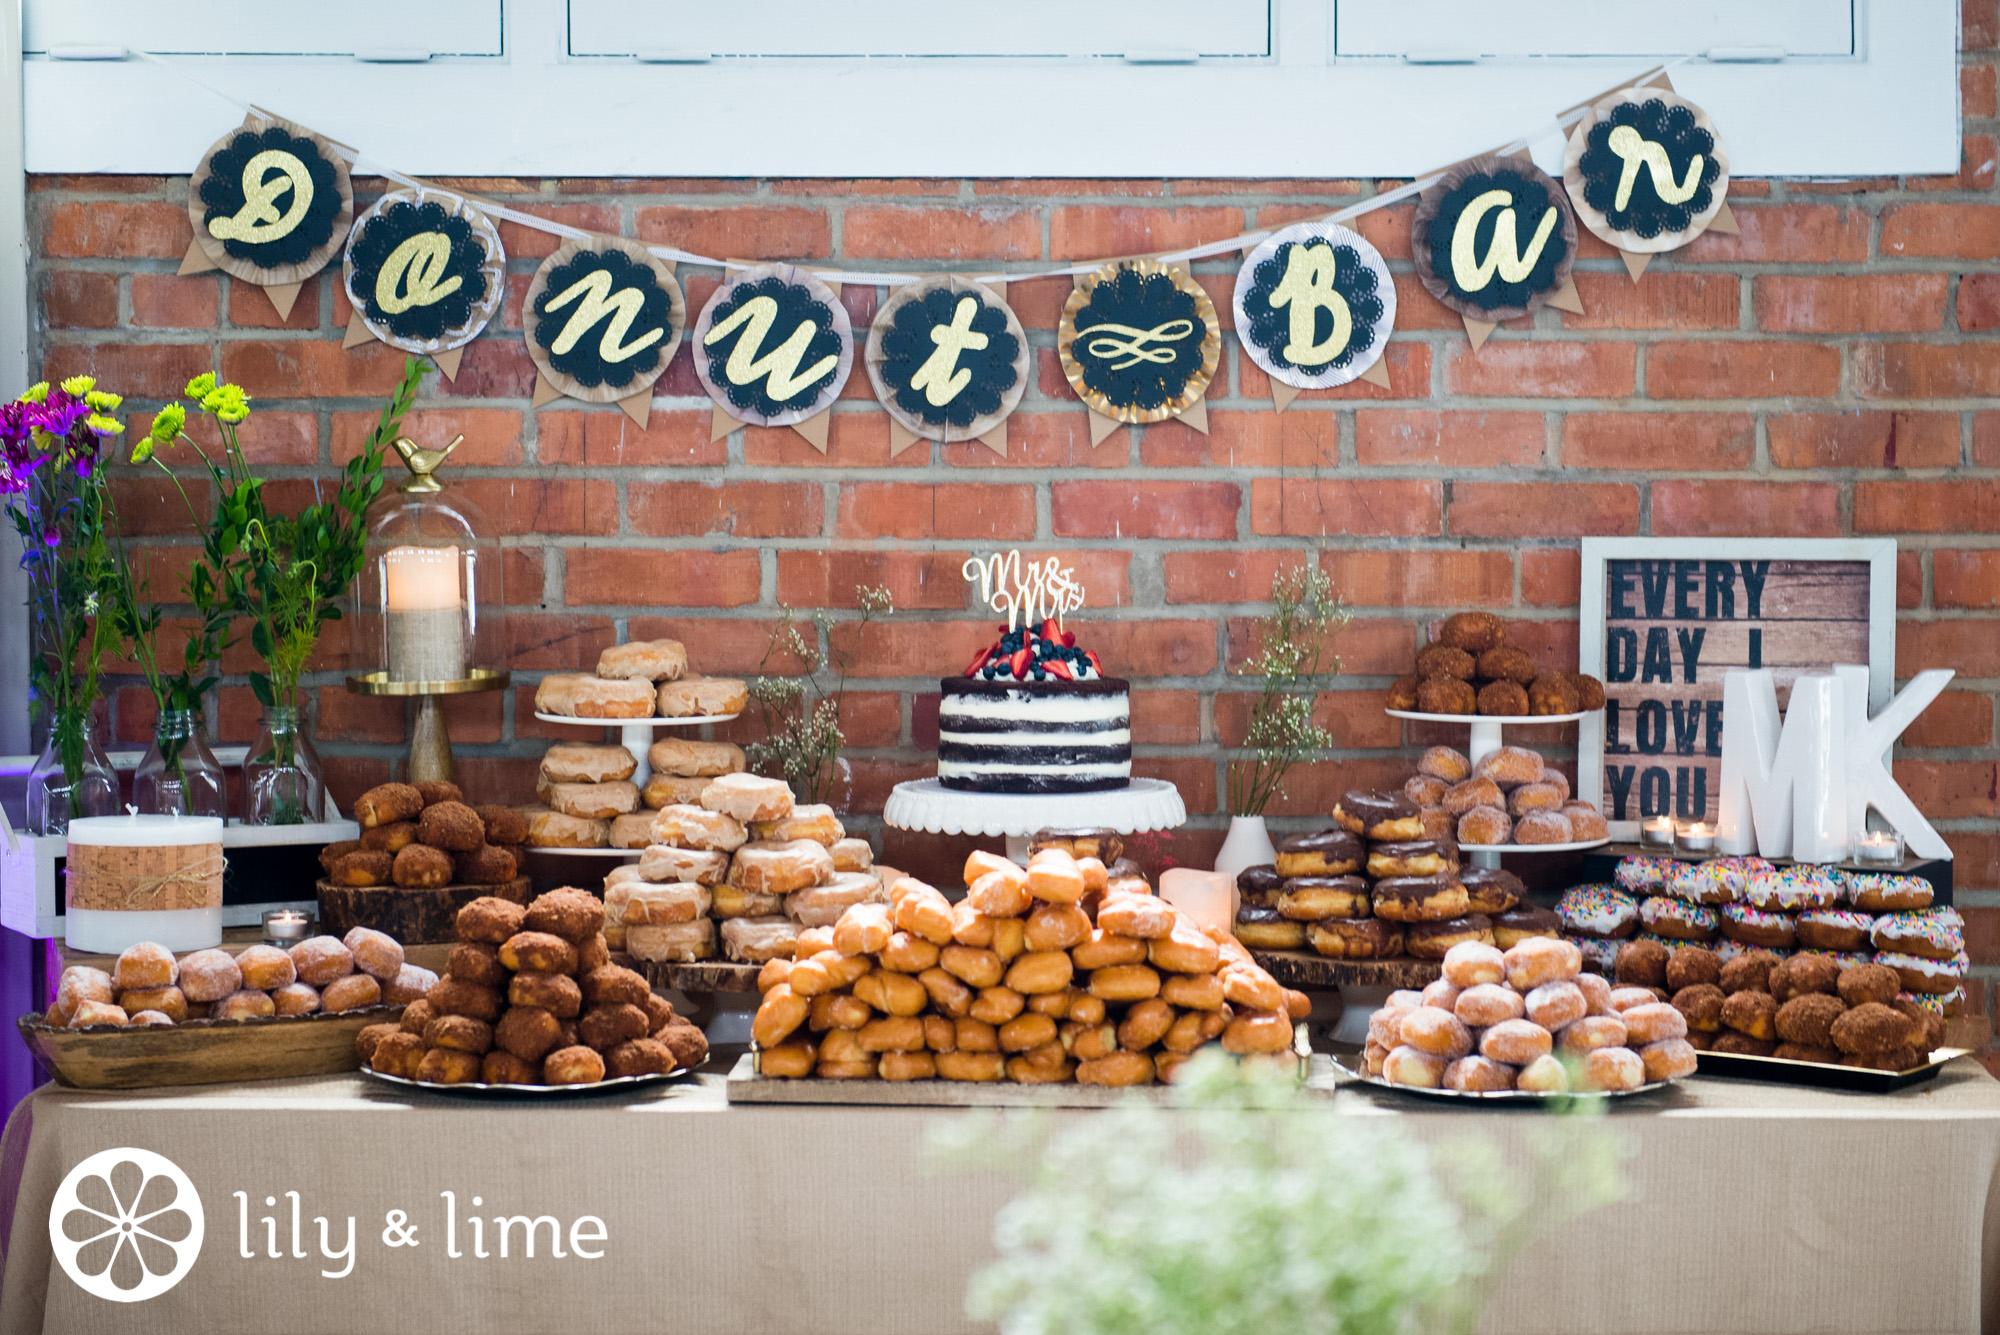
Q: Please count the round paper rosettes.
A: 9